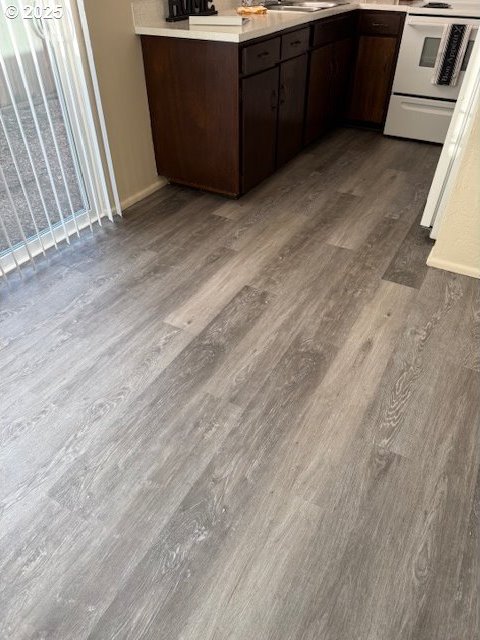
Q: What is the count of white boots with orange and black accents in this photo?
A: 0